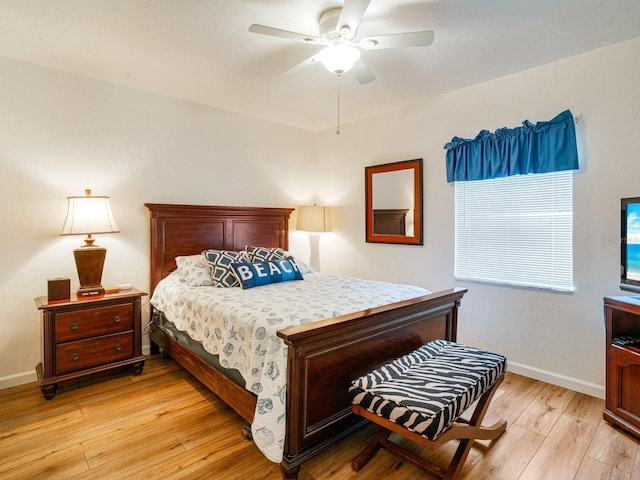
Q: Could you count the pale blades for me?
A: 5